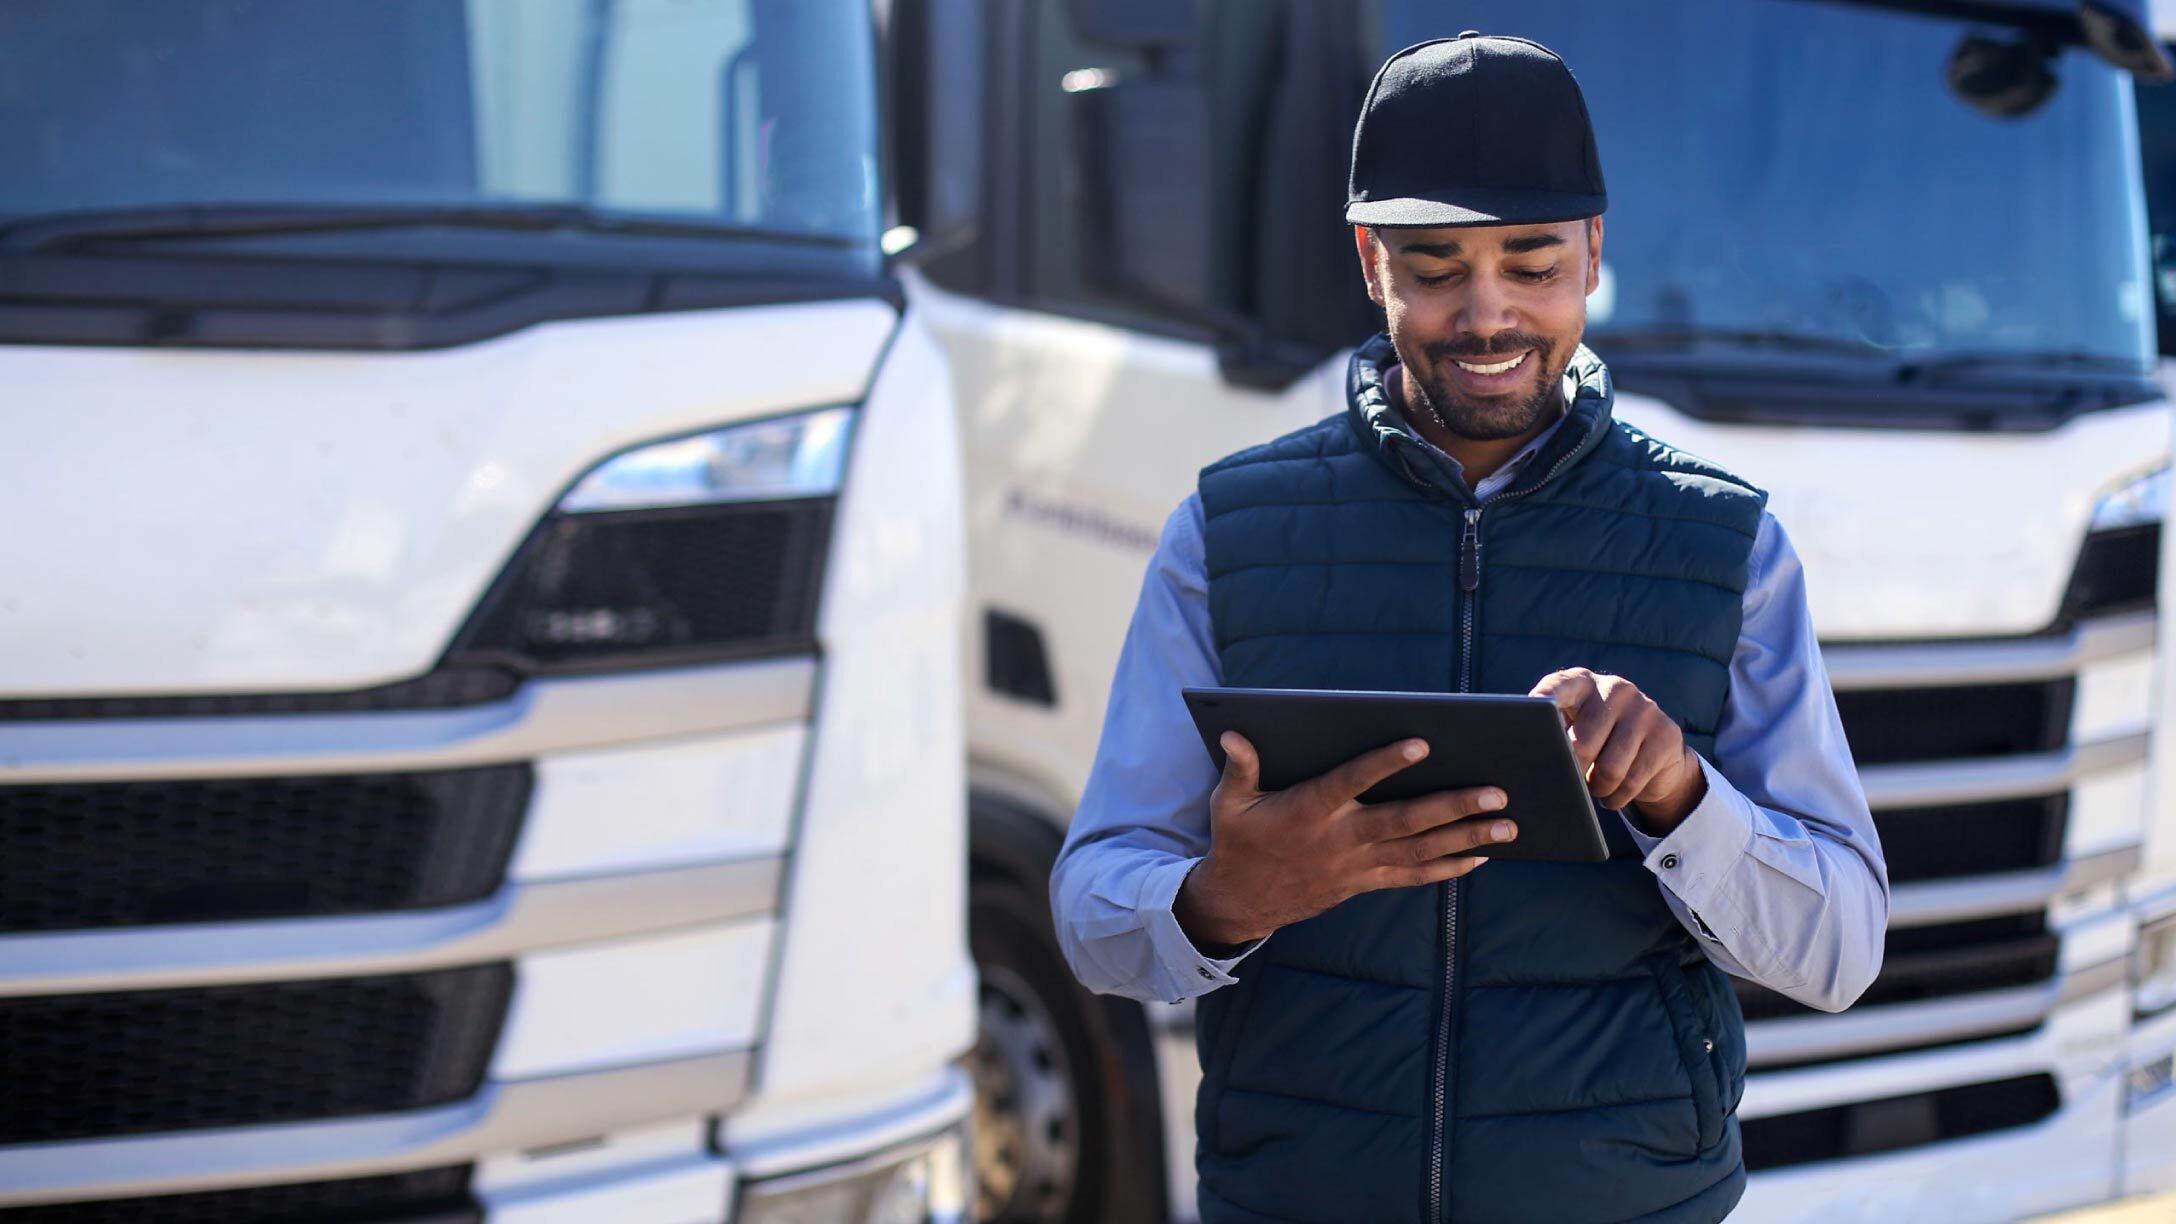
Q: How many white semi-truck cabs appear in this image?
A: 2